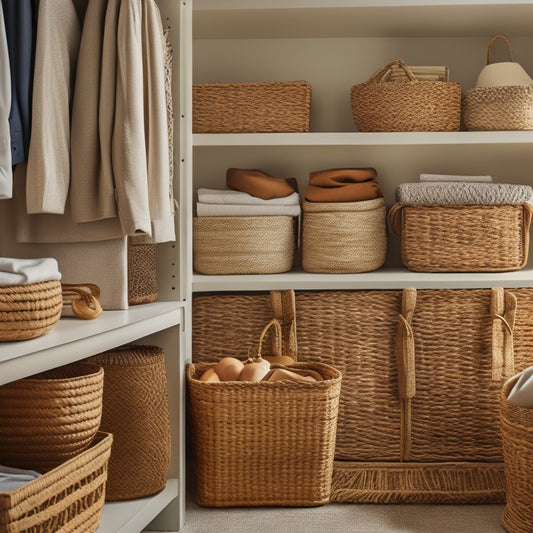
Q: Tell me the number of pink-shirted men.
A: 0